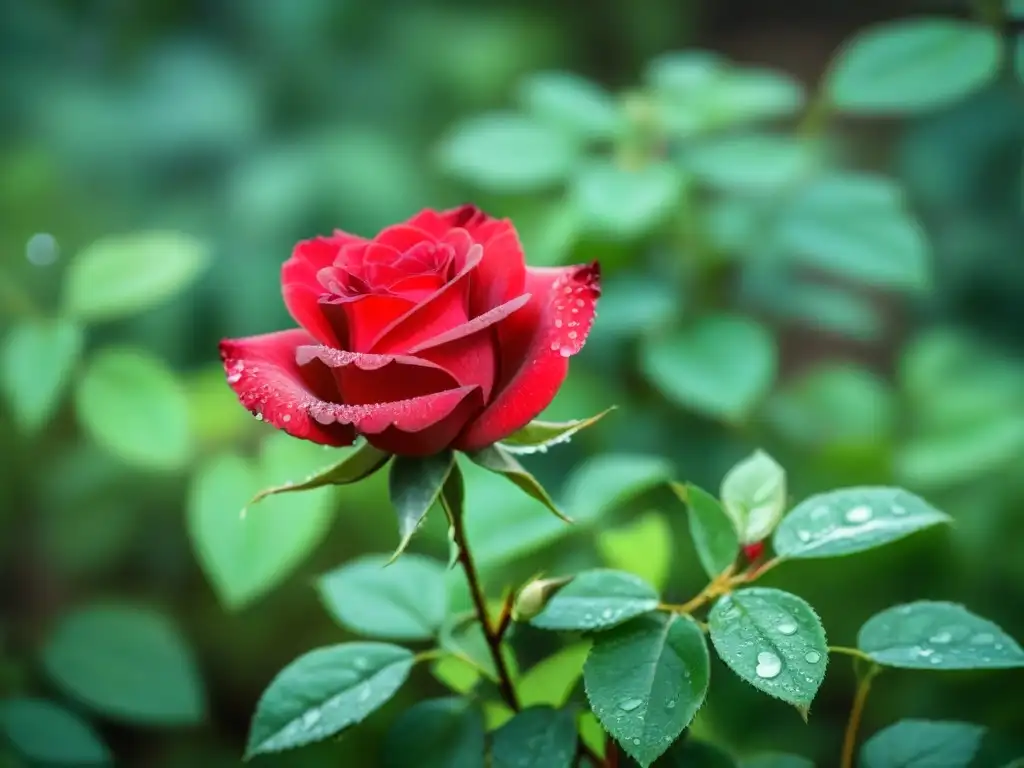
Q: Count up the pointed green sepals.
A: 5